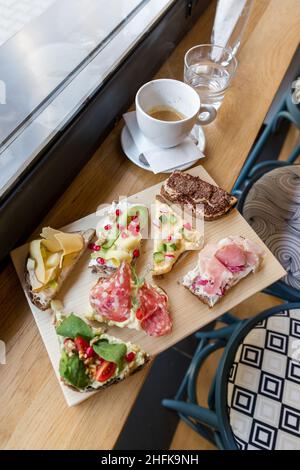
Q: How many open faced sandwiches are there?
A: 7